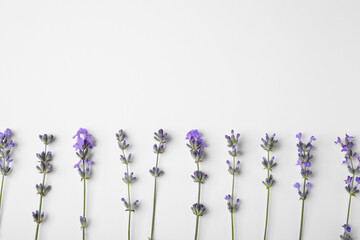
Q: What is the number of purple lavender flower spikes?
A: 10